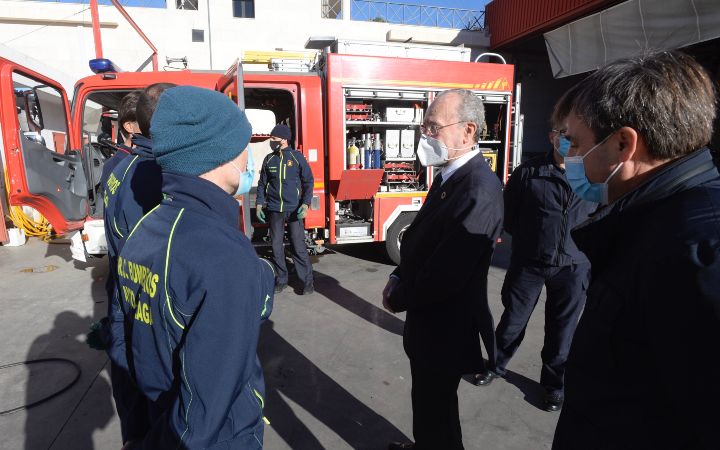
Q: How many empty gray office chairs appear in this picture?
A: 0